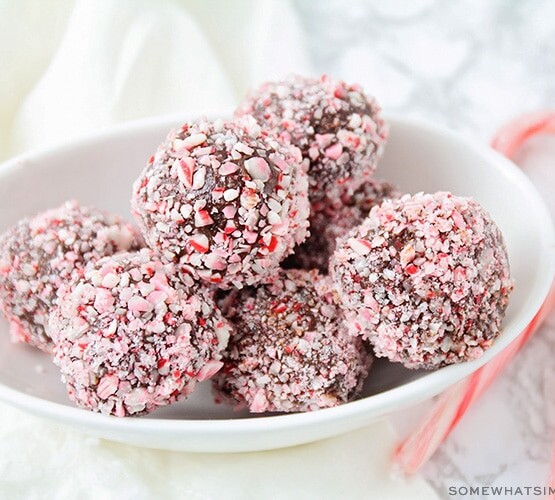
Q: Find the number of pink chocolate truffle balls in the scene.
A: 7